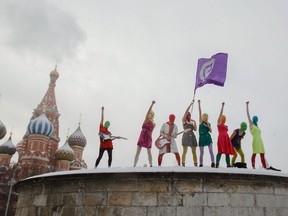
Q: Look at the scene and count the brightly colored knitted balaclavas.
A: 8